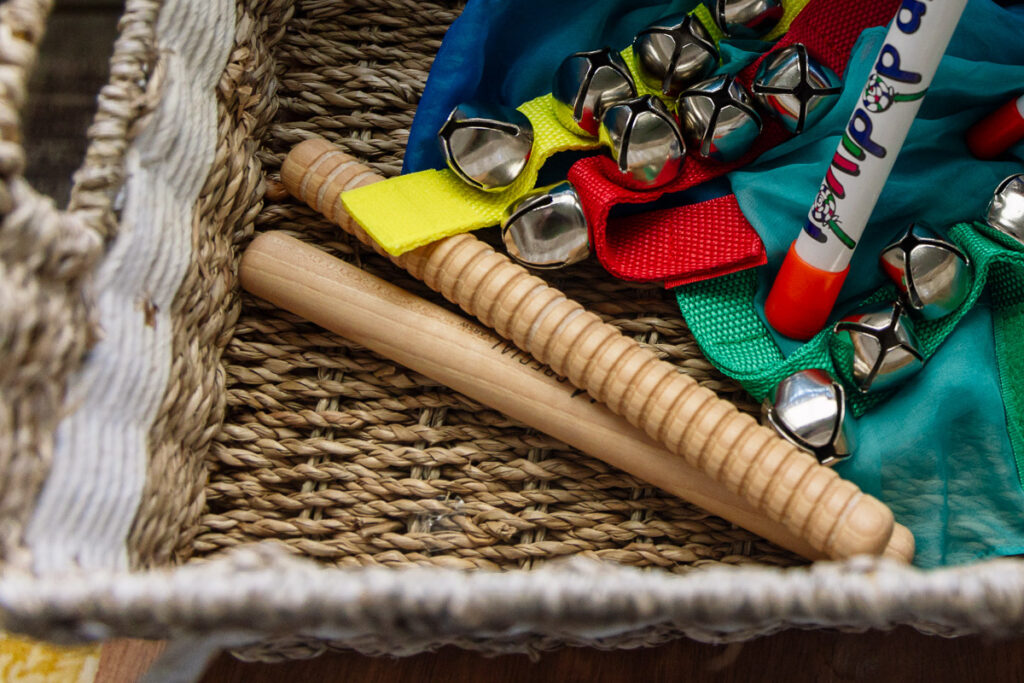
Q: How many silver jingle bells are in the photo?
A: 12